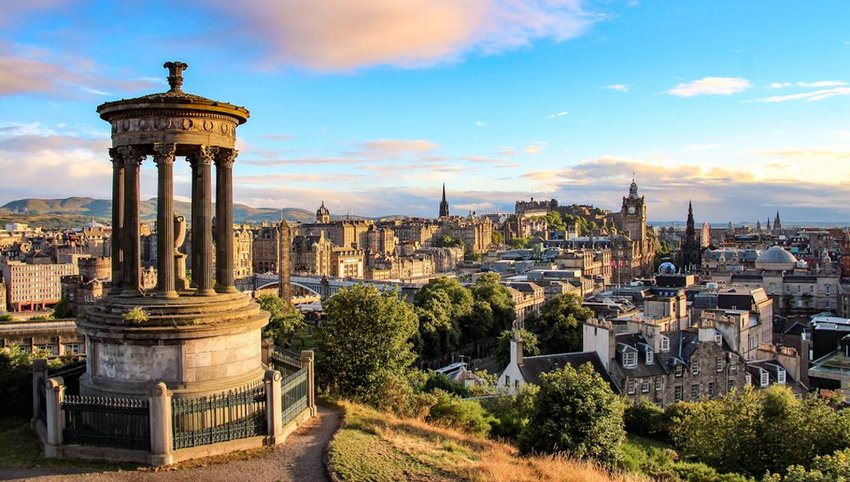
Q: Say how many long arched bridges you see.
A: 1